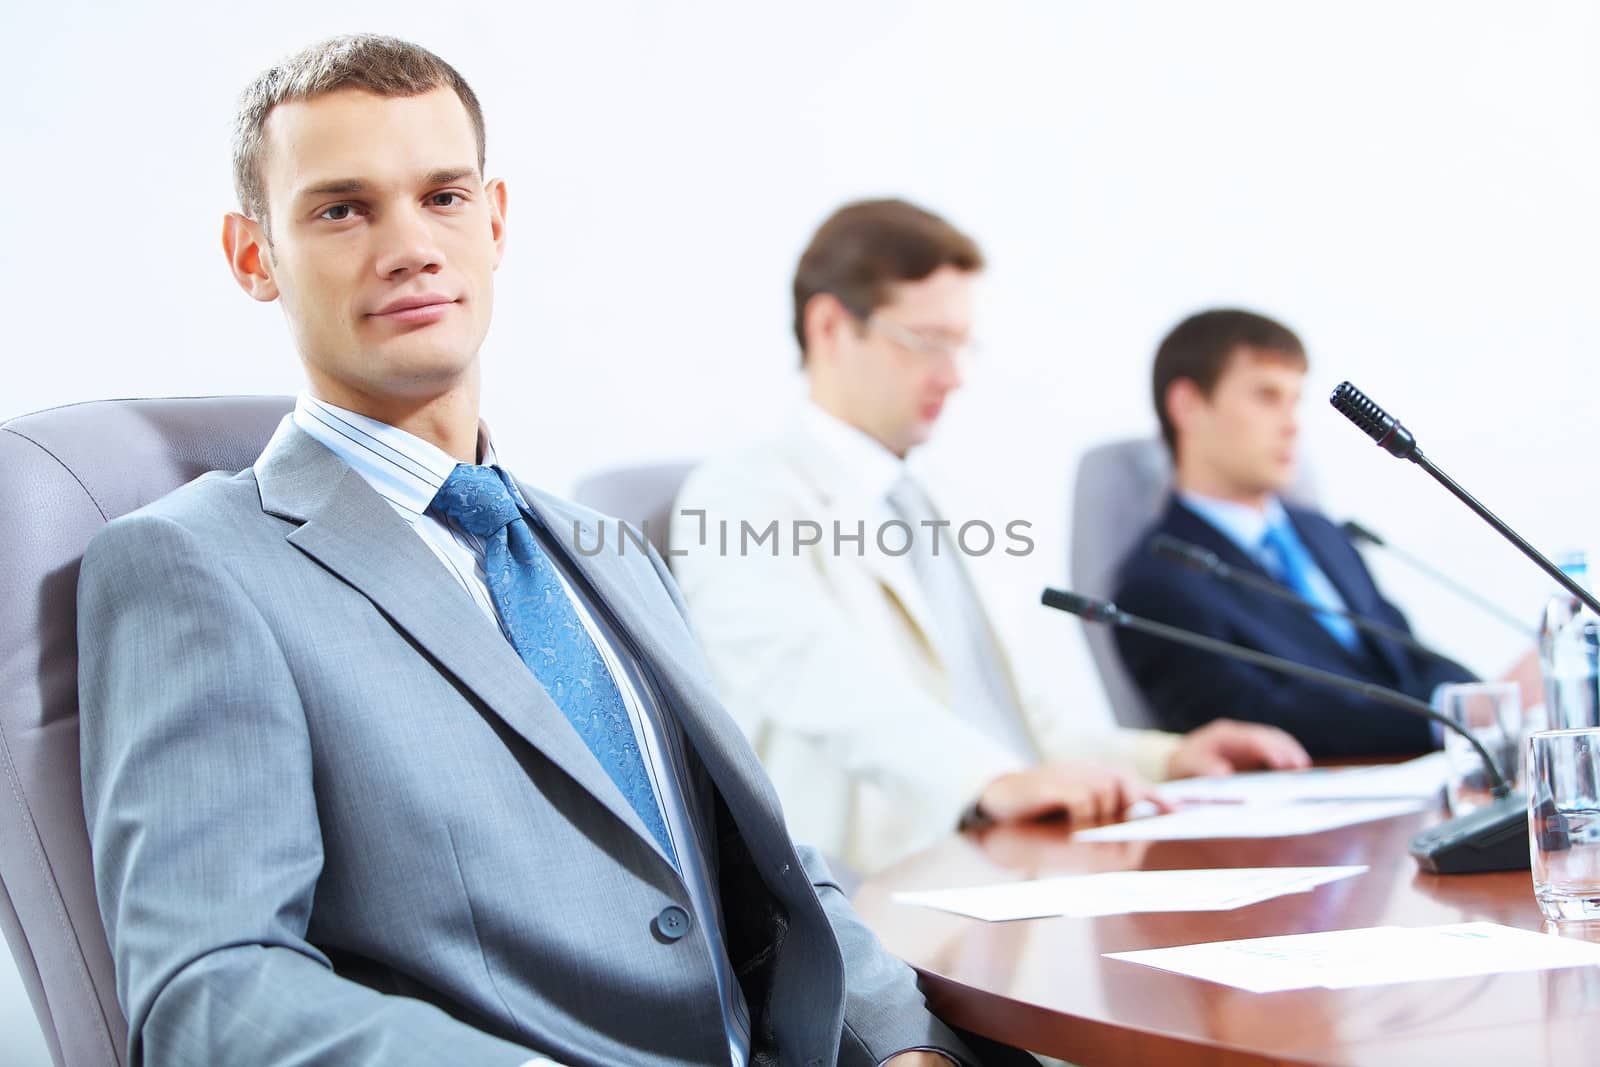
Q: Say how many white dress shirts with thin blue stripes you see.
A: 1